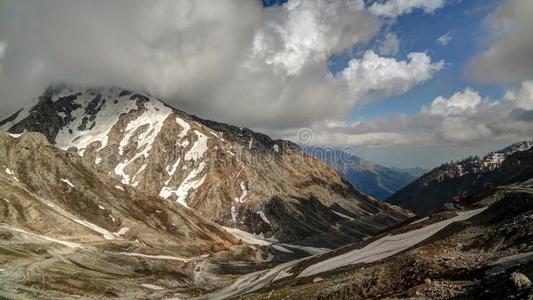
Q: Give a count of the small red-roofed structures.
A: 2